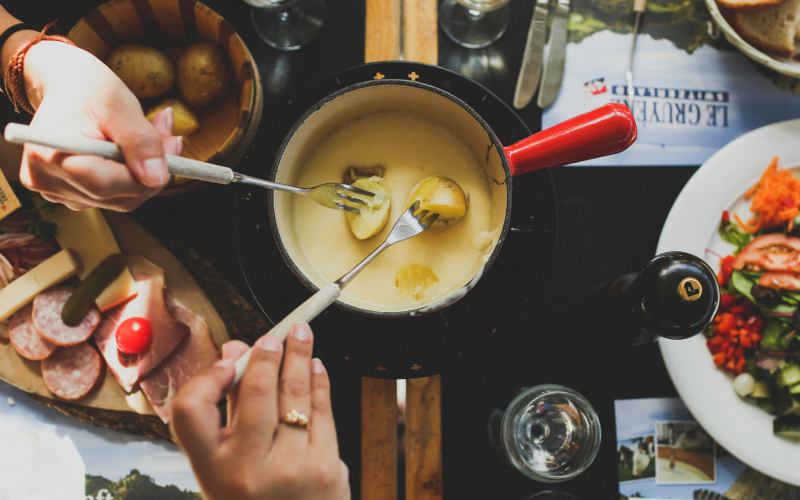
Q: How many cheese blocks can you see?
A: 2